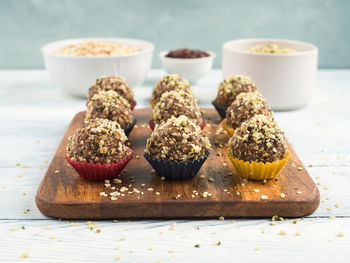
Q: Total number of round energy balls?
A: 9